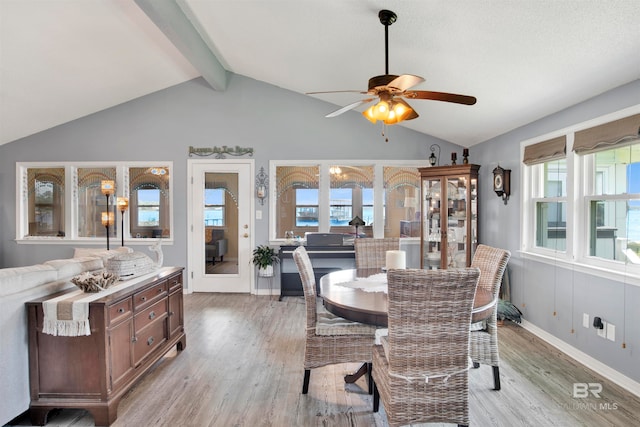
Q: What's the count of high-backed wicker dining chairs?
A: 4